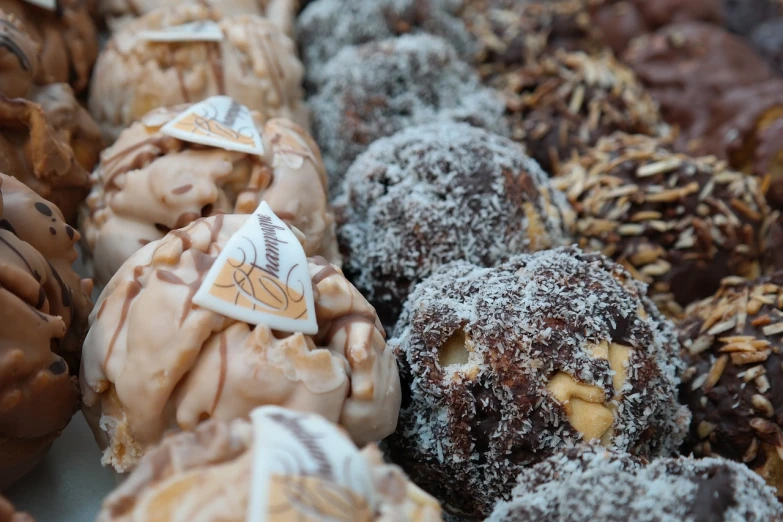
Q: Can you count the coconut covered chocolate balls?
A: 5